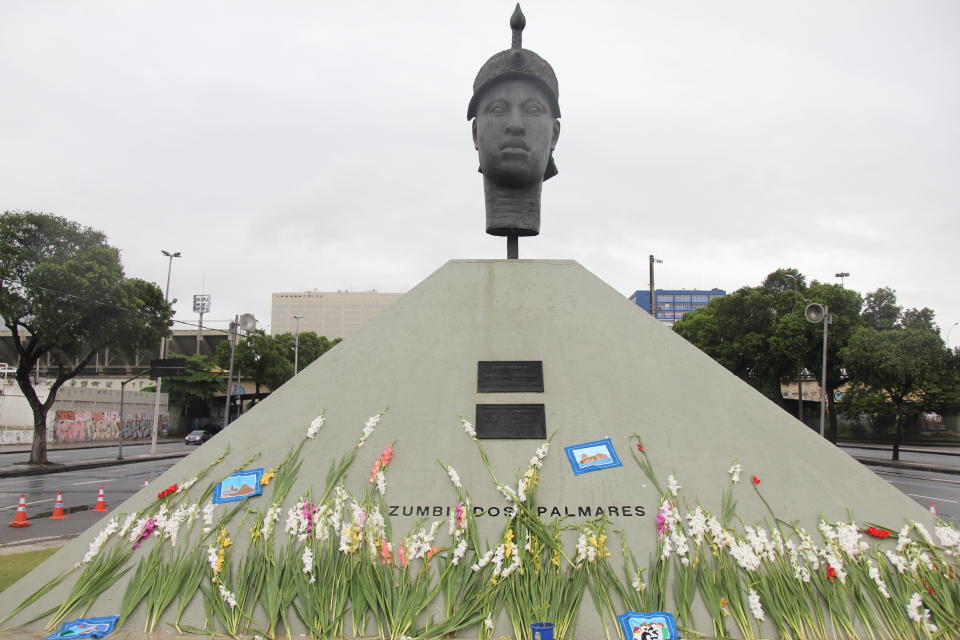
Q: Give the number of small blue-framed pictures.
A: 4